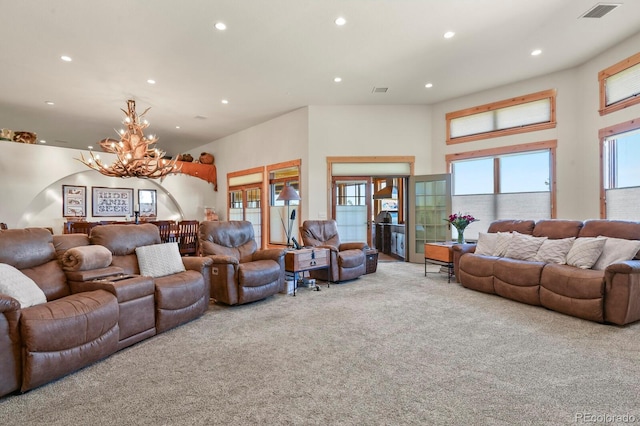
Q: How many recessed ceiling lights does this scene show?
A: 13